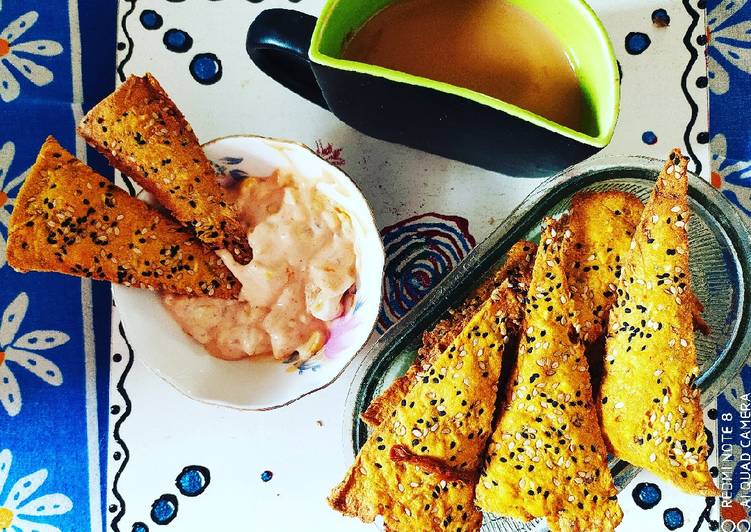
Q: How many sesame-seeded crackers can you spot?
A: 7